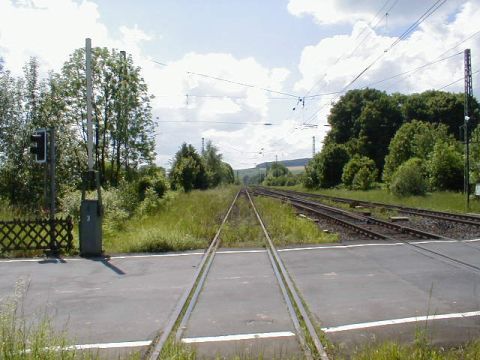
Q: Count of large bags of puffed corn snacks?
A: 0